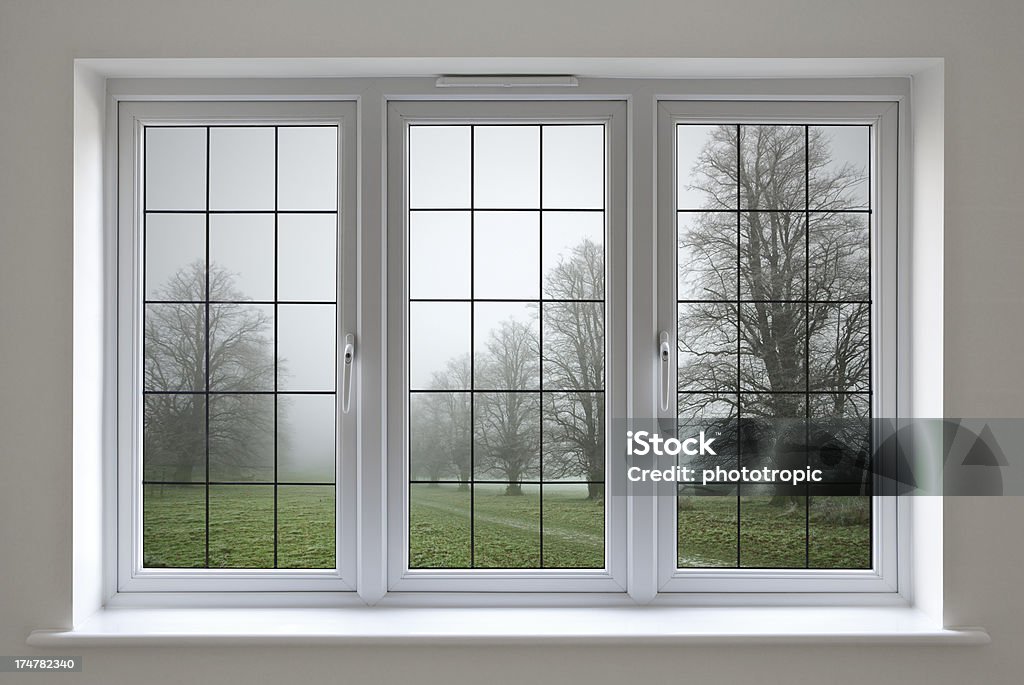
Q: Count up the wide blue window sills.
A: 0